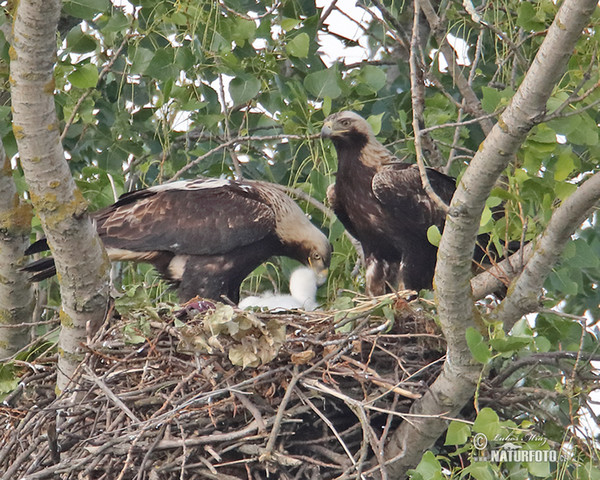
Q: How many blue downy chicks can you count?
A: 0